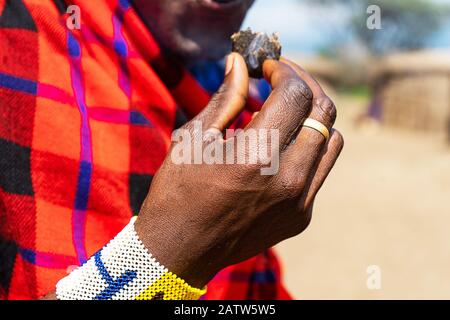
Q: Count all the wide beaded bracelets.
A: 1